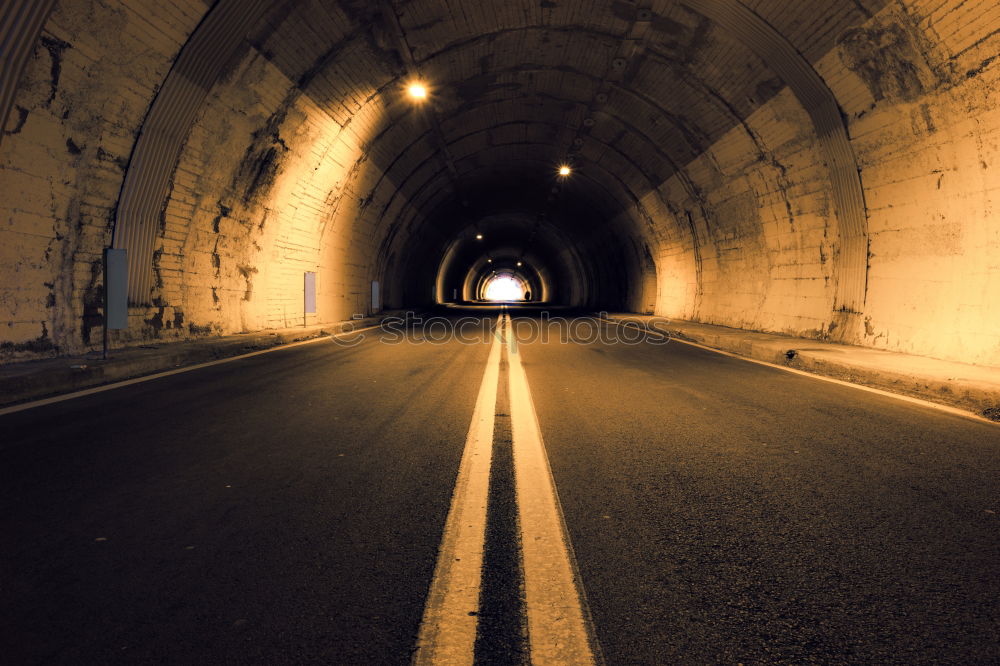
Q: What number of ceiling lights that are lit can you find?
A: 5